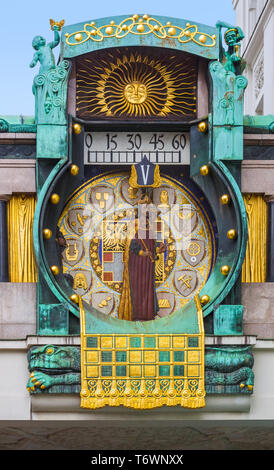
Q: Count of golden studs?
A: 12